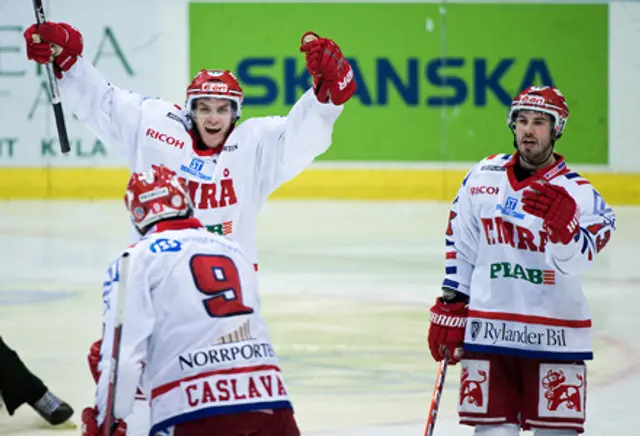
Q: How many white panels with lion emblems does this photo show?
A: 2